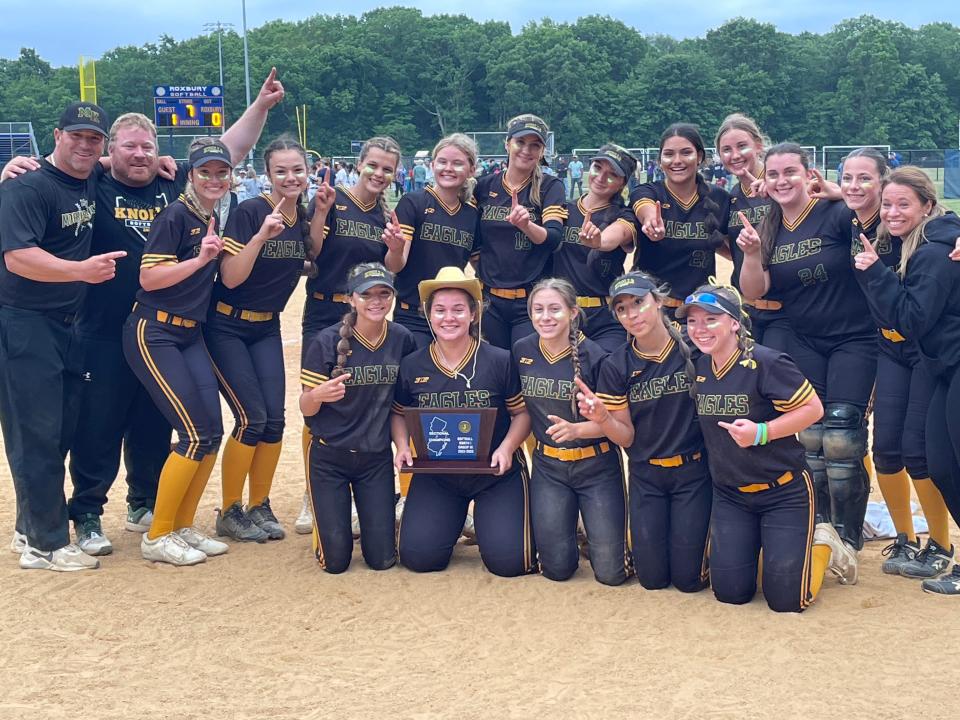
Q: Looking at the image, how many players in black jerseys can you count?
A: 15